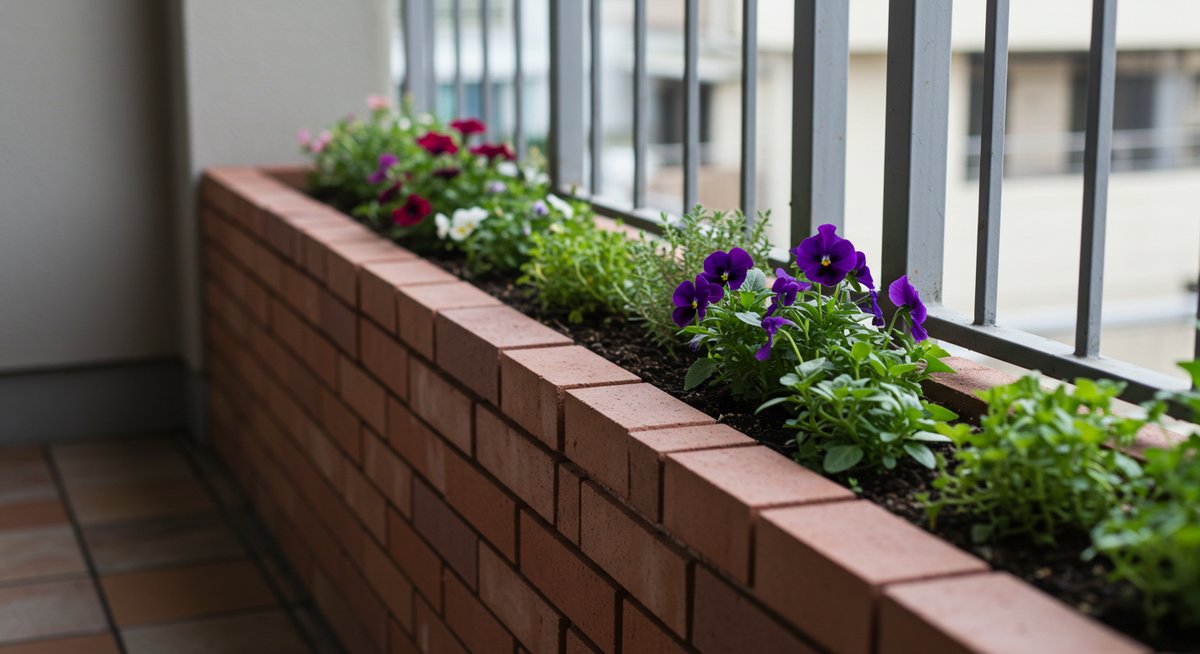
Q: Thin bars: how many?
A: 9